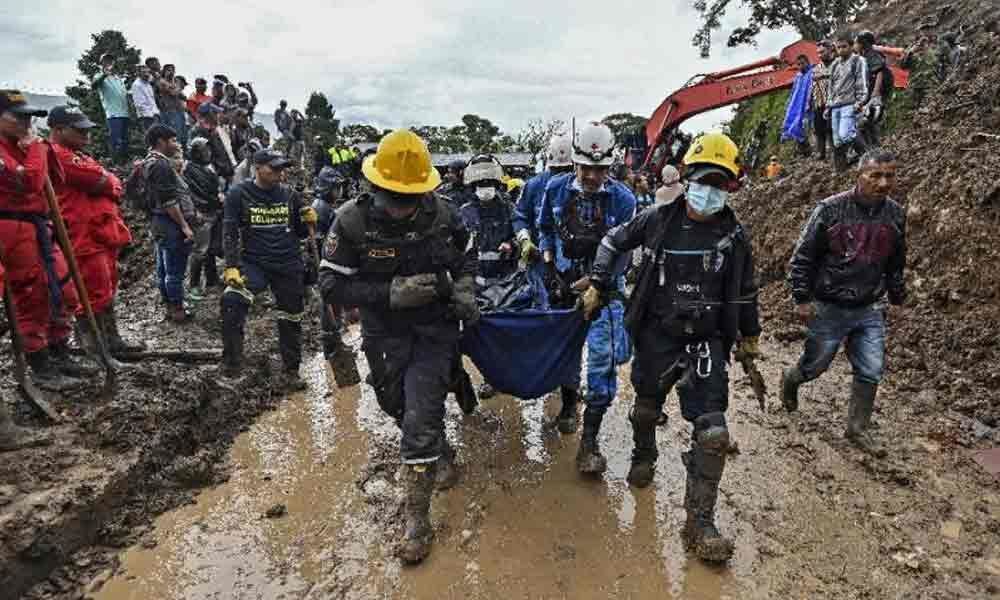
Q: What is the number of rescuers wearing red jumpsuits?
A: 2